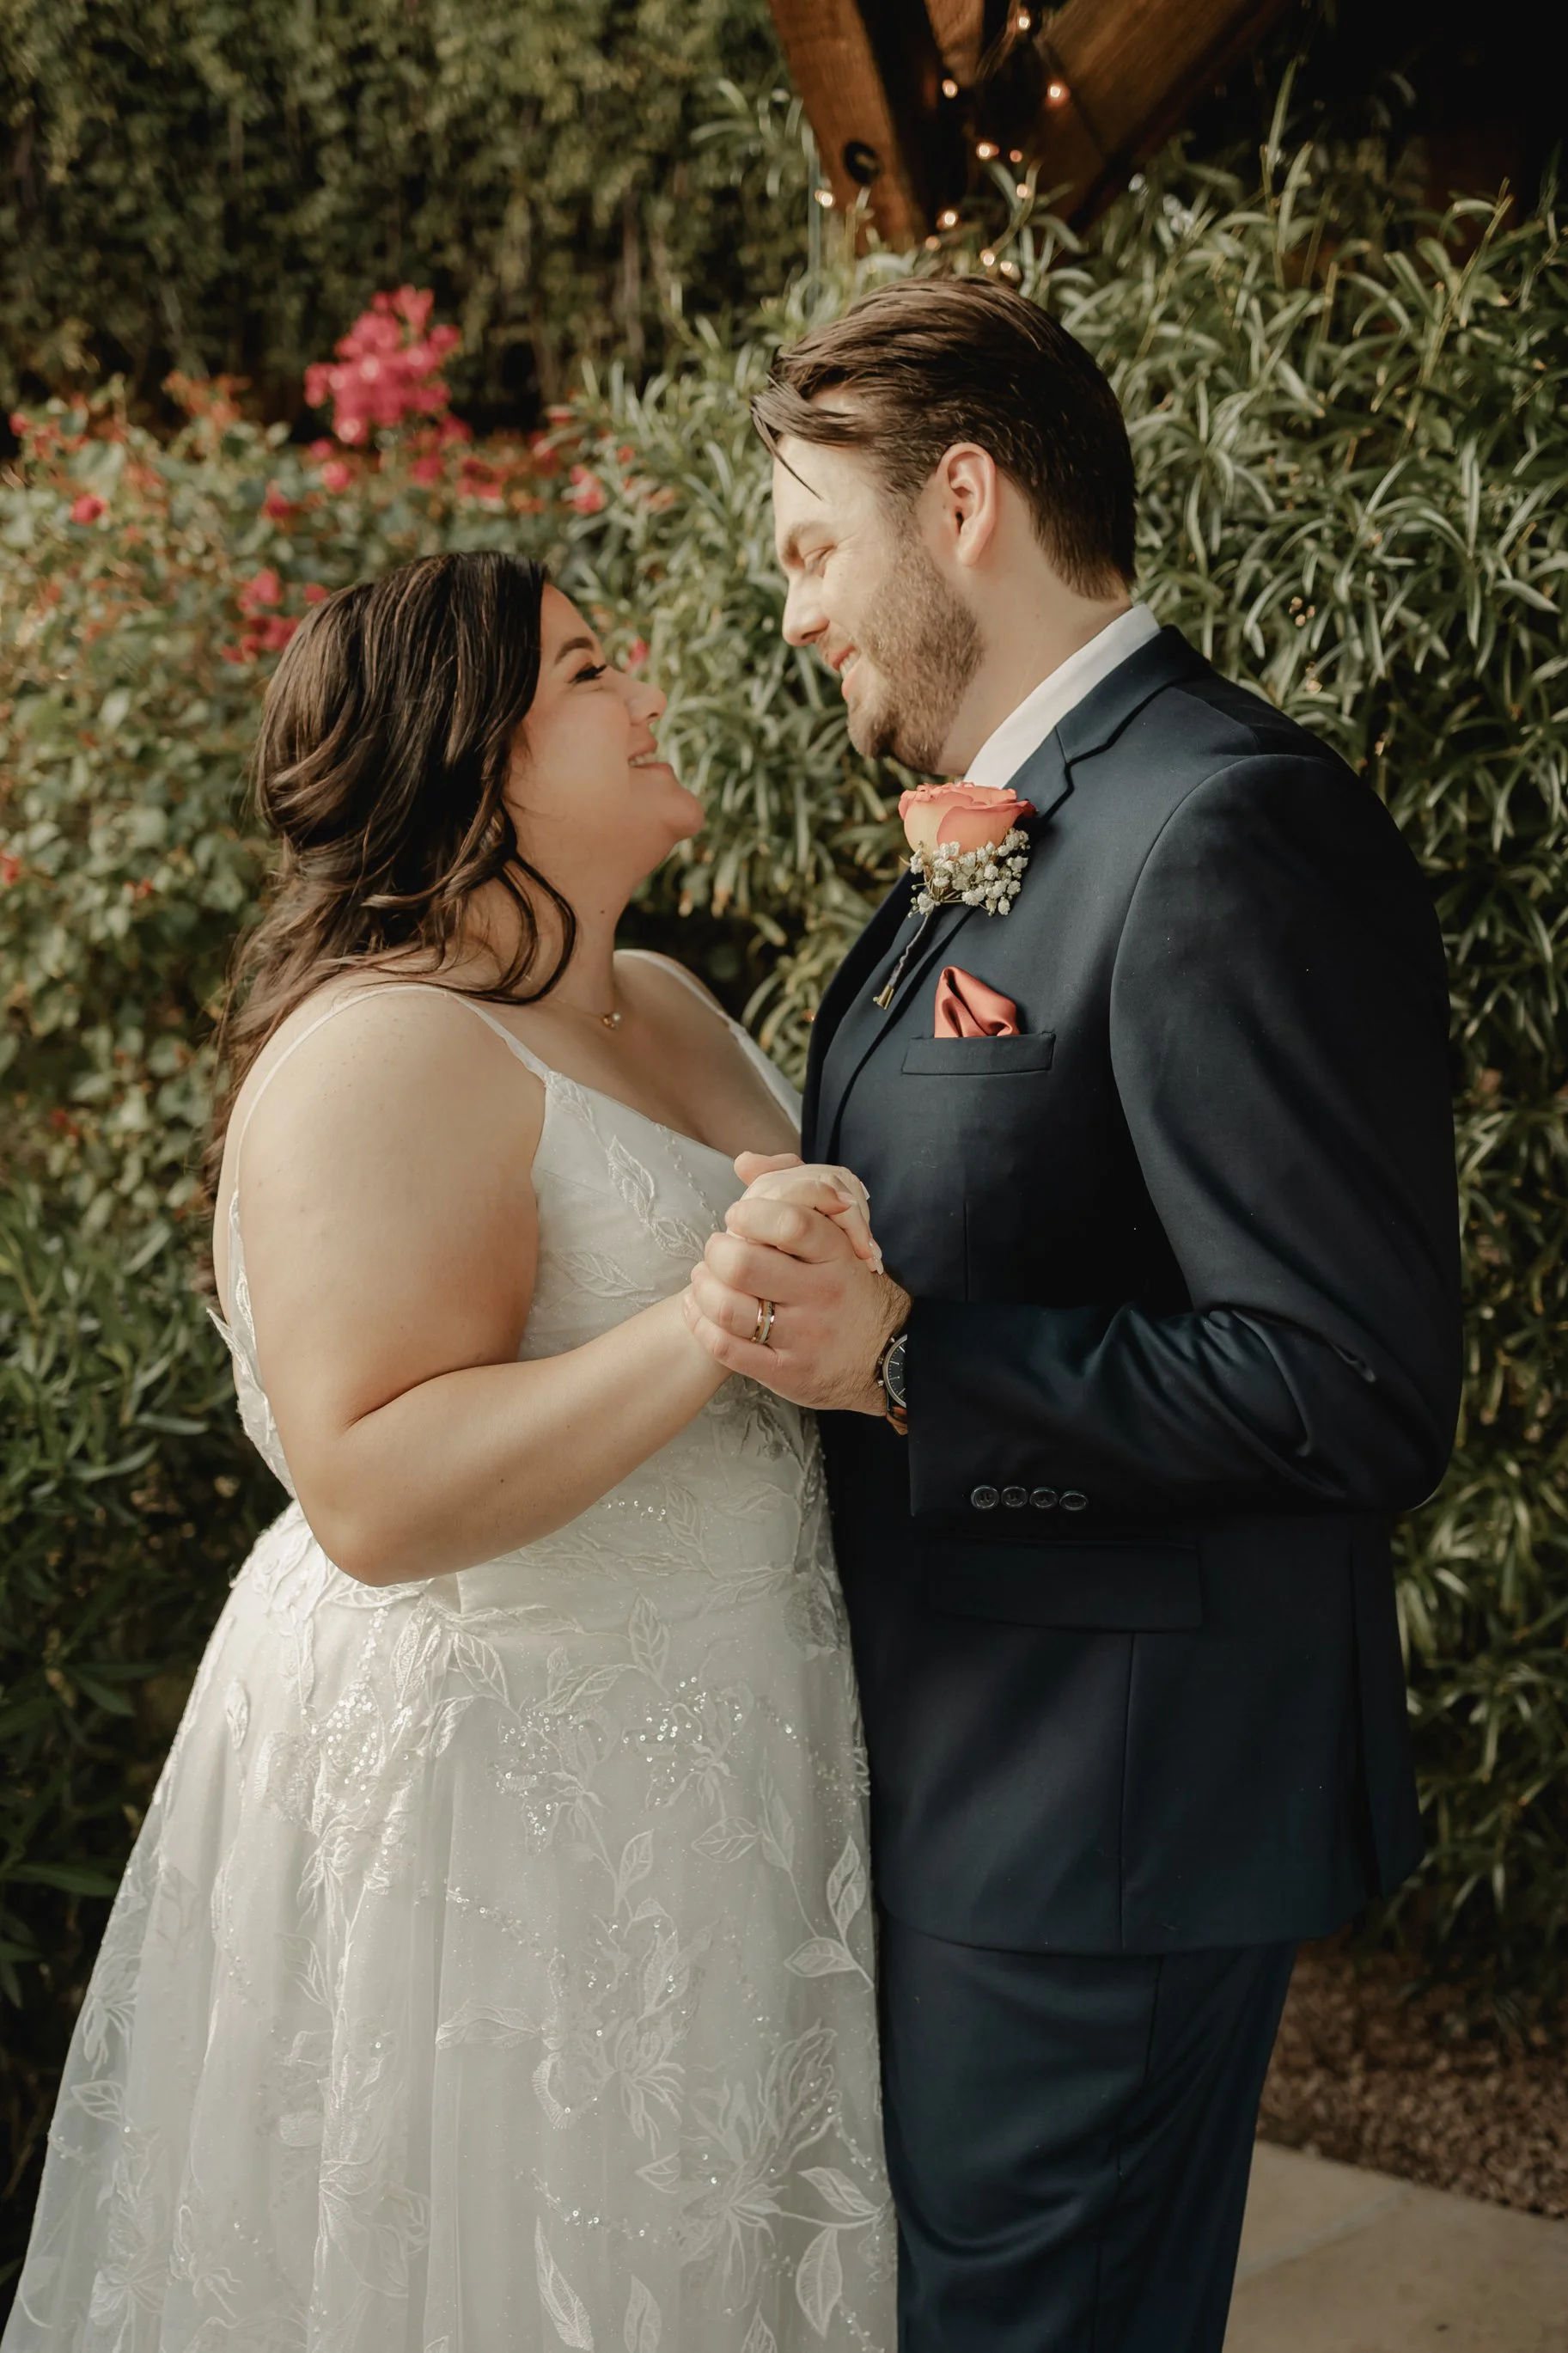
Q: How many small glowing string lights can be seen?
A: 11